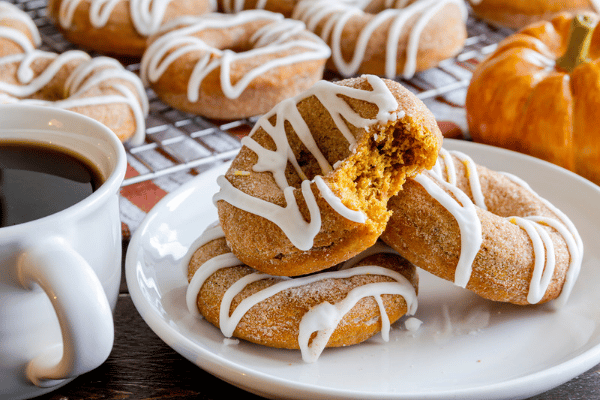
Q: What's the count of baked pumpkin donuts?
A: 10